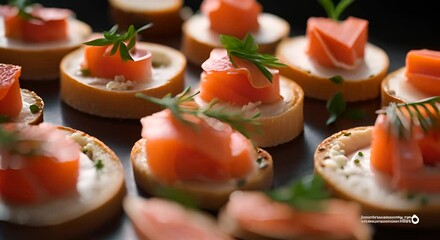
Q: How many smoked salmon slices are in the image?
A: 12